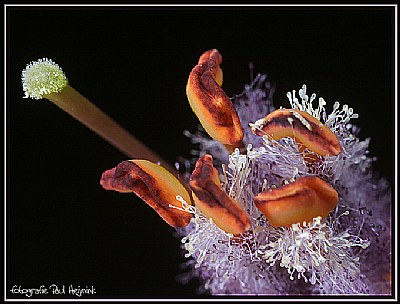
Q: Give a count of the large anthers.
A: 5